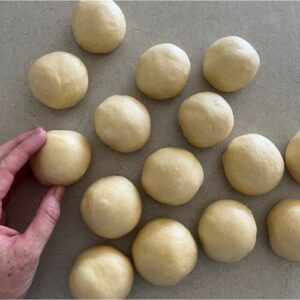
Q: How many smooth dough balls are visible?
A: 15